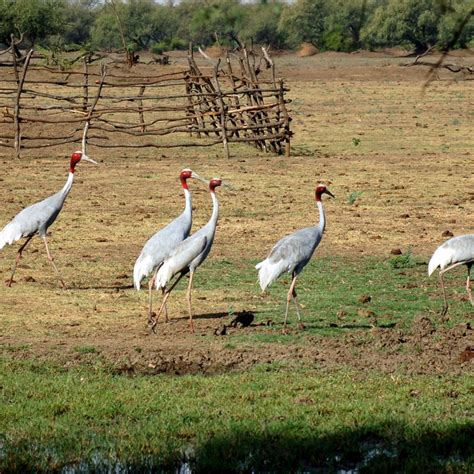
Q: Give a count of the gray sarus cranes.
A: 5